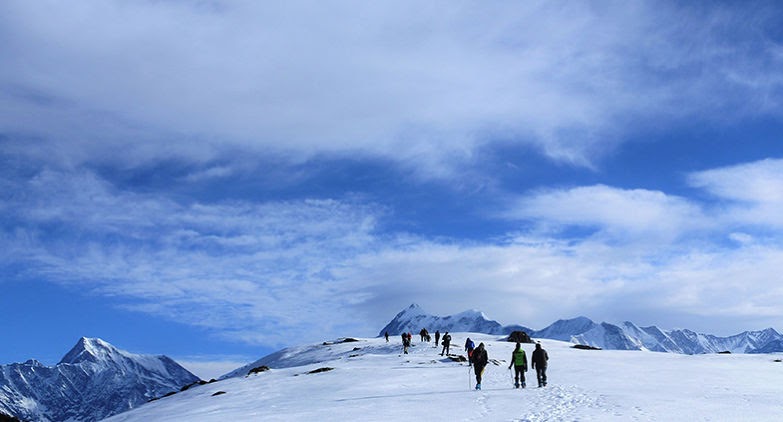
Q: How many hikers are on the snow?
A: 11